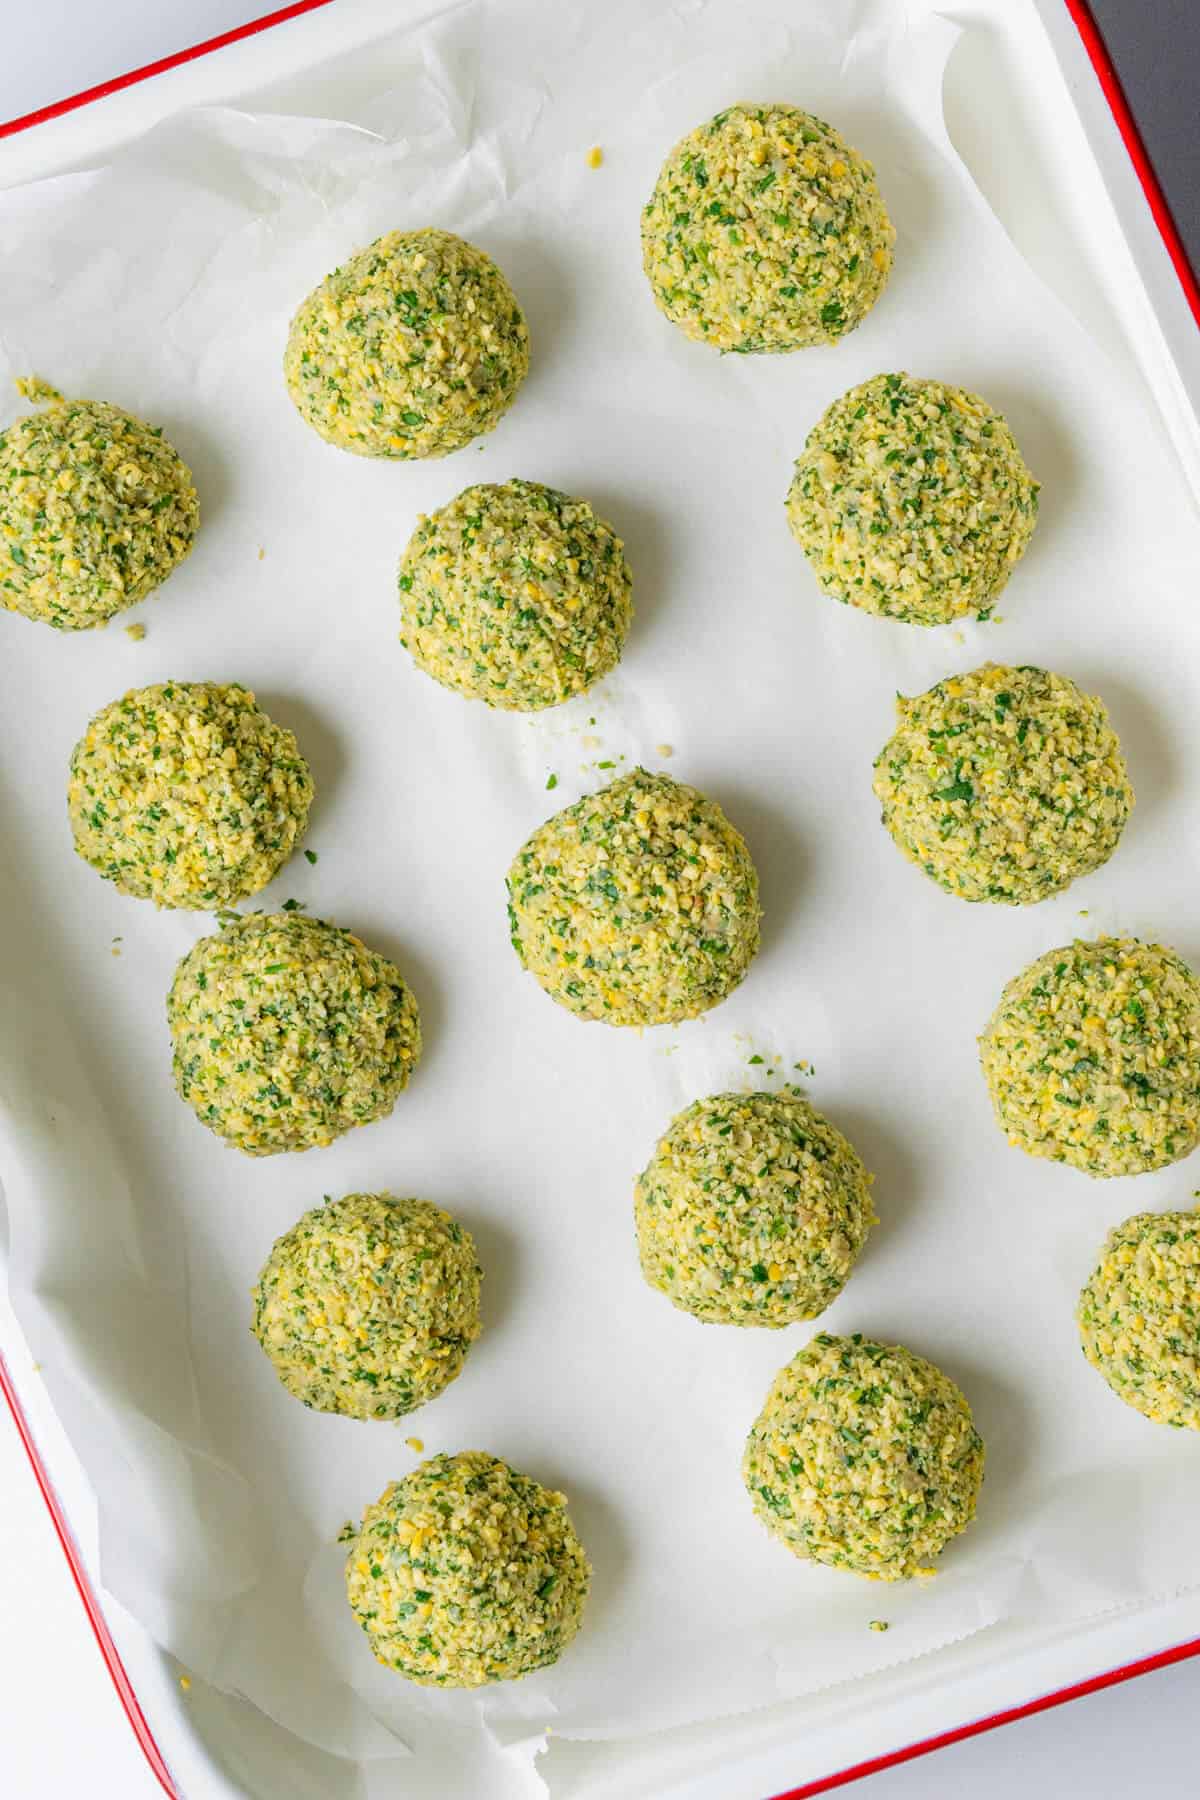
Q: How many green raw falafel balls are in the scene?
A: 15